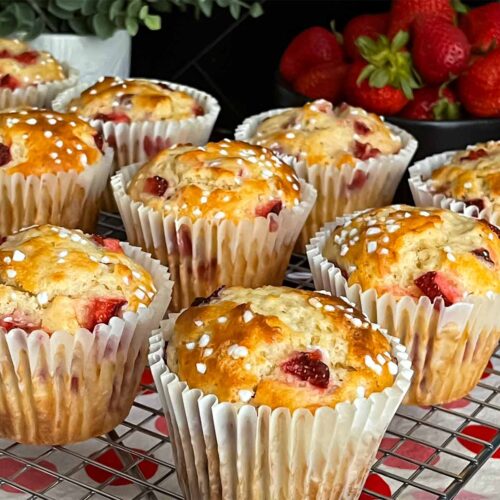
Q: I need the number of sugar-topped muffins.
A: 9